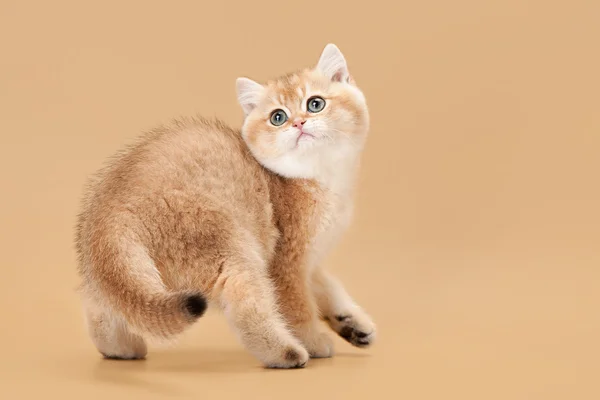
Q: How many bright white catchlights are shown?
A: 2